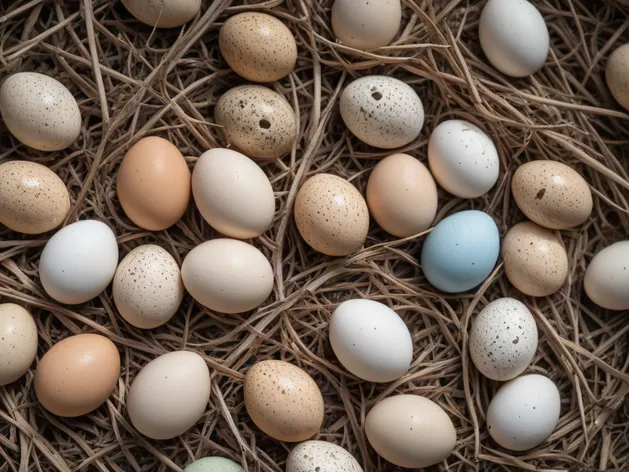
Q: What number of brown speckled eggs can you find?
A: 7